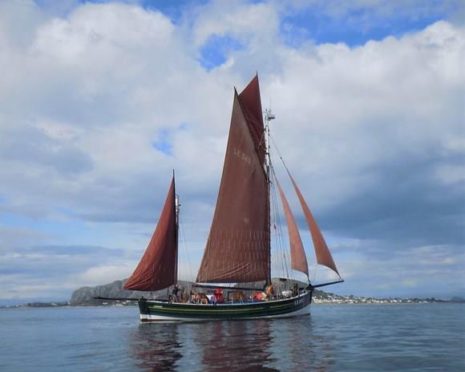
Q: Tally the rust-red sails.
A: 5